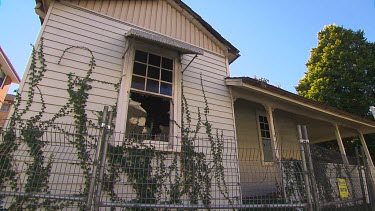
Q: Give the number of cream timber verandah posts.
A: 3